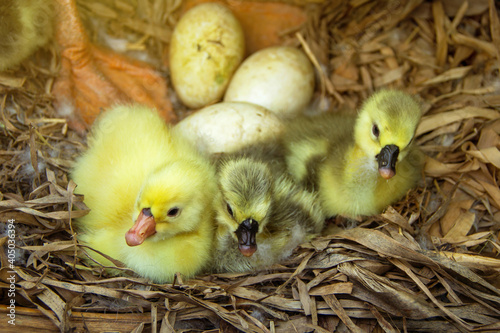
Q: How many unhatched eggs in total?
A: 3